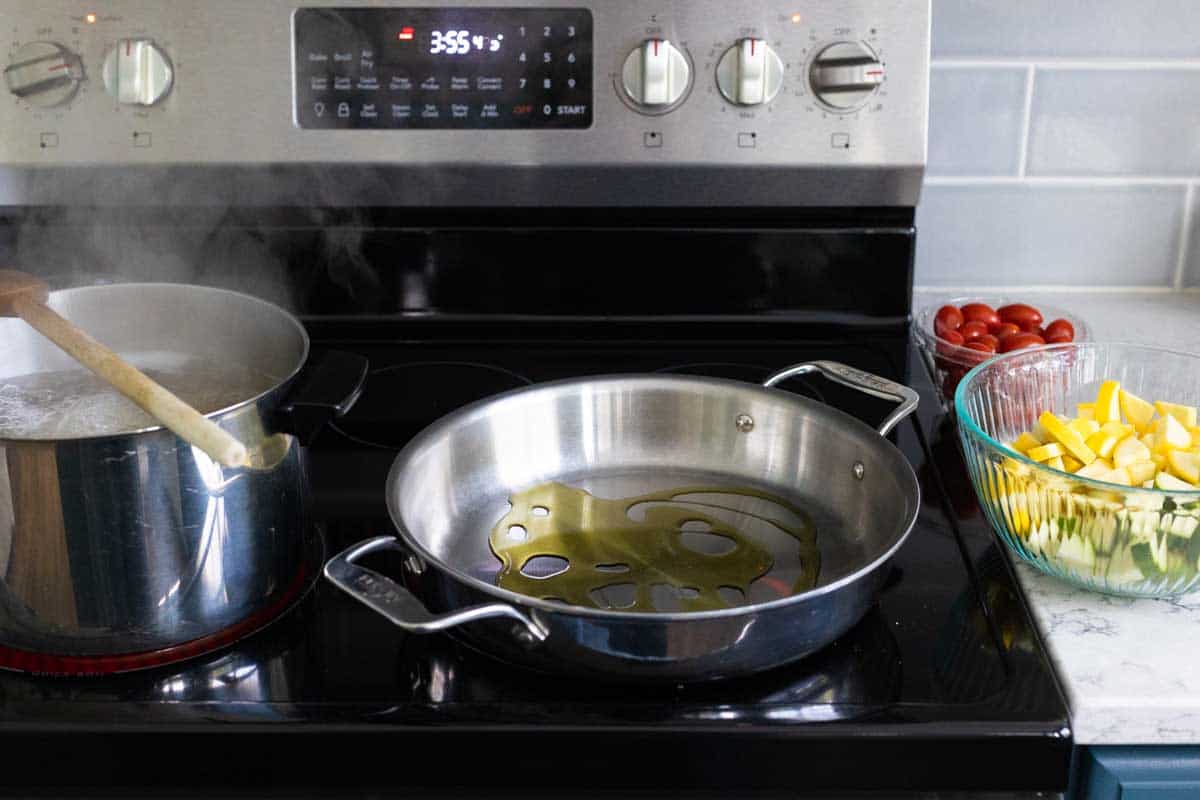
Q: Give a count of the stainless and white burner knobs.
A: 5